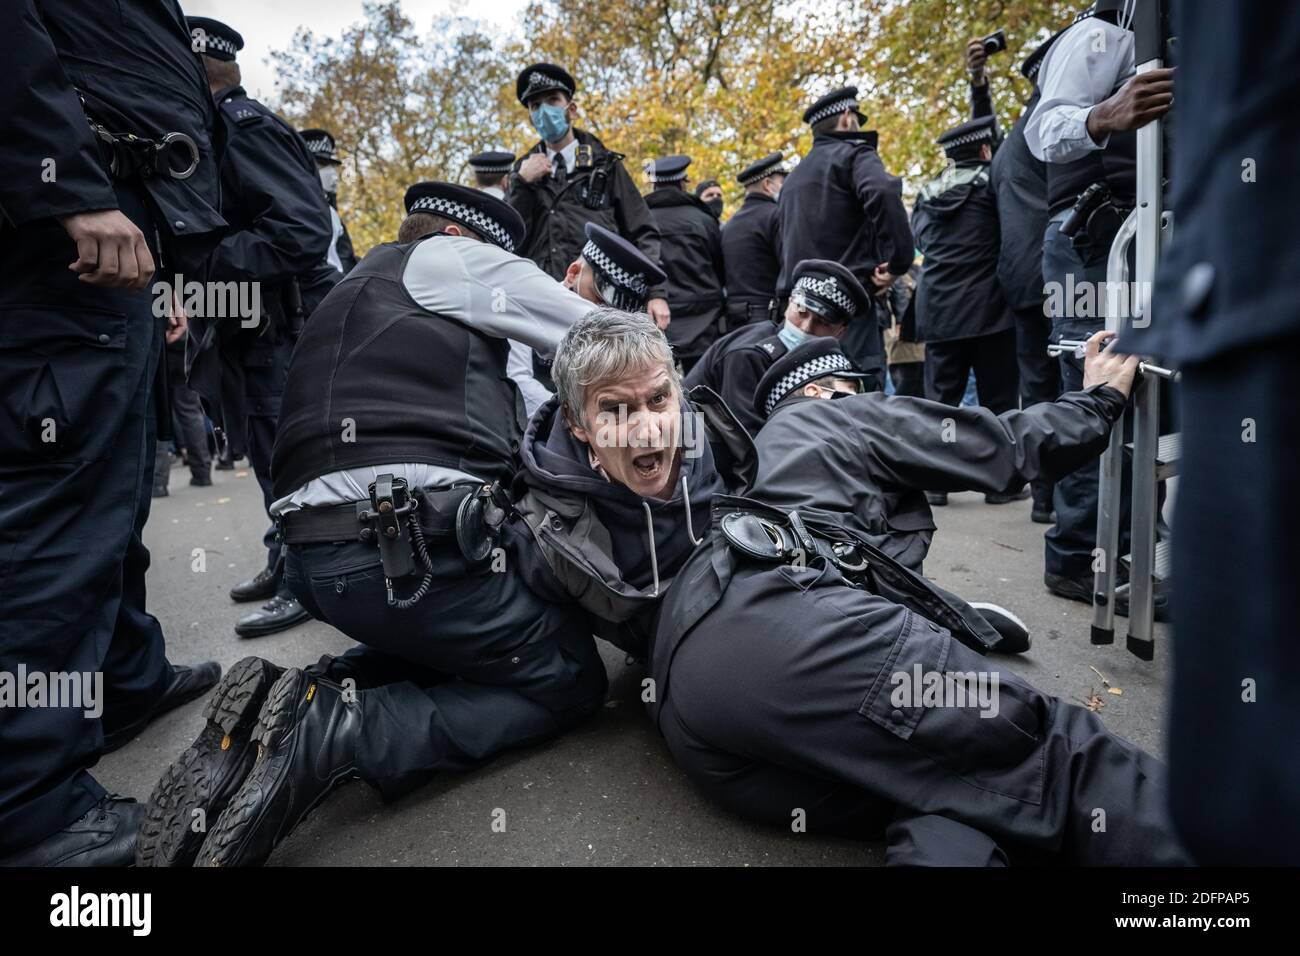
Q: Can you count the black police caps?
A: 13